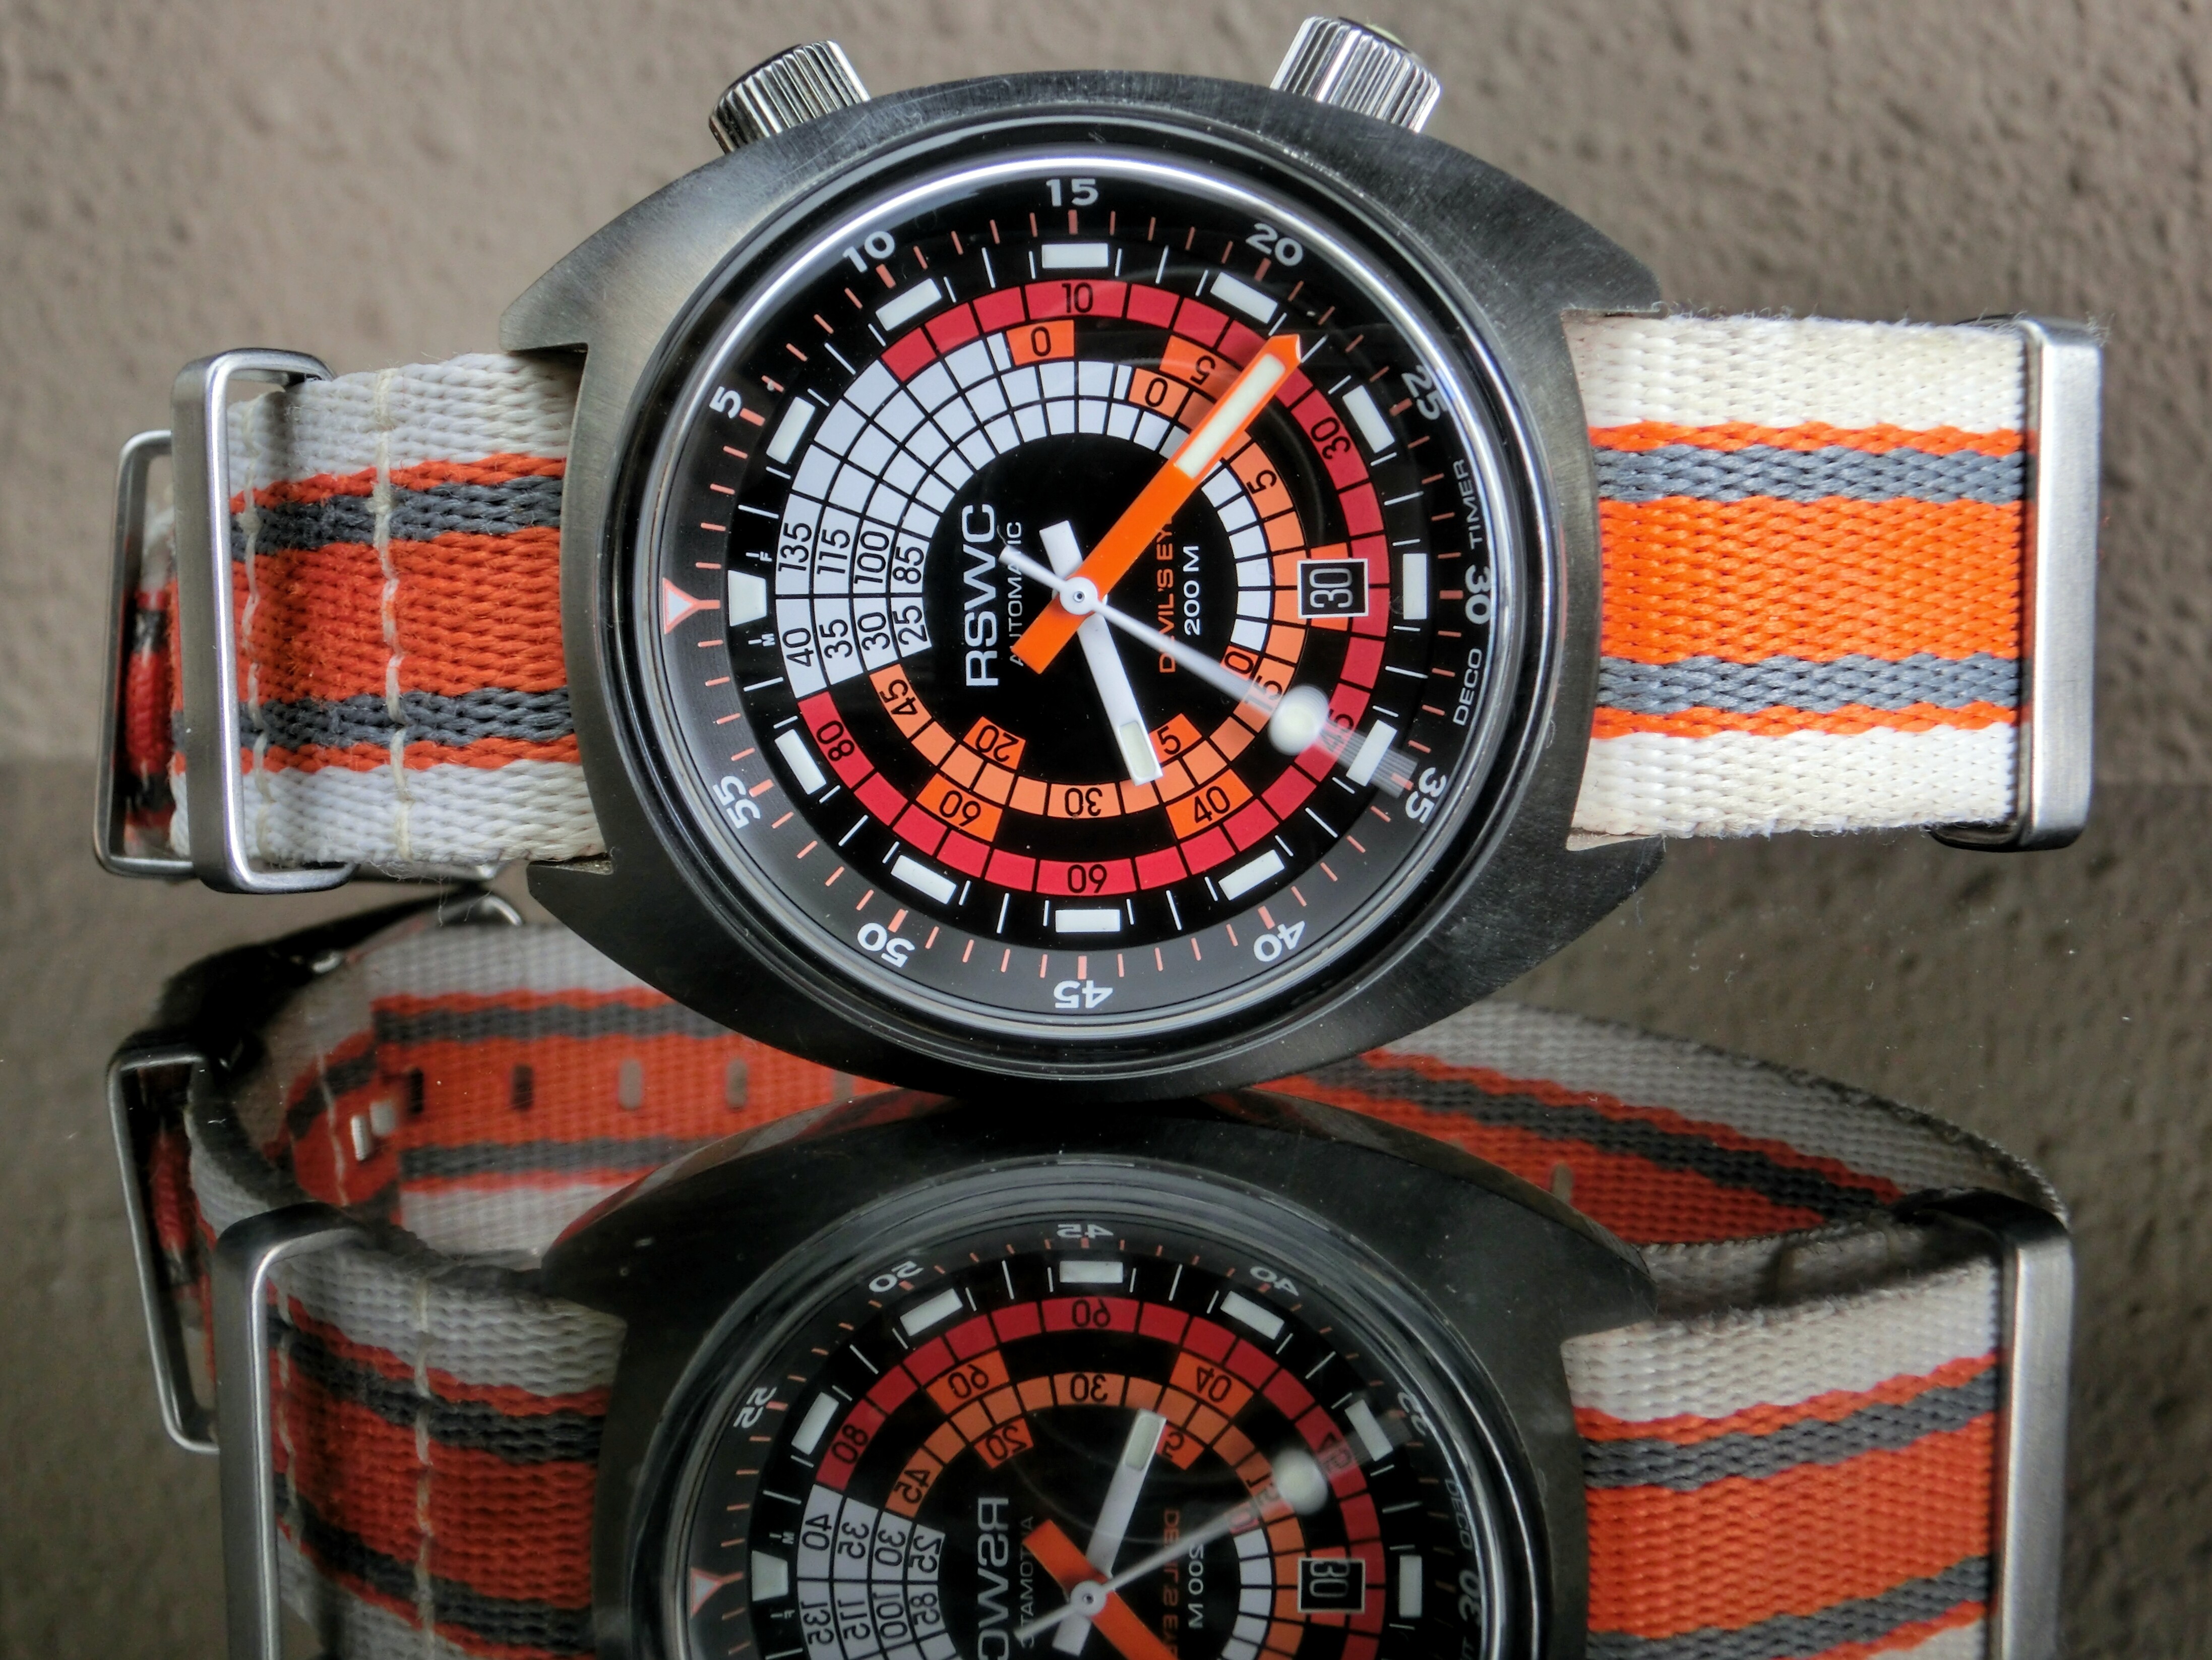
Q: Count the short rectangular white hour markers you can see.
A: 11